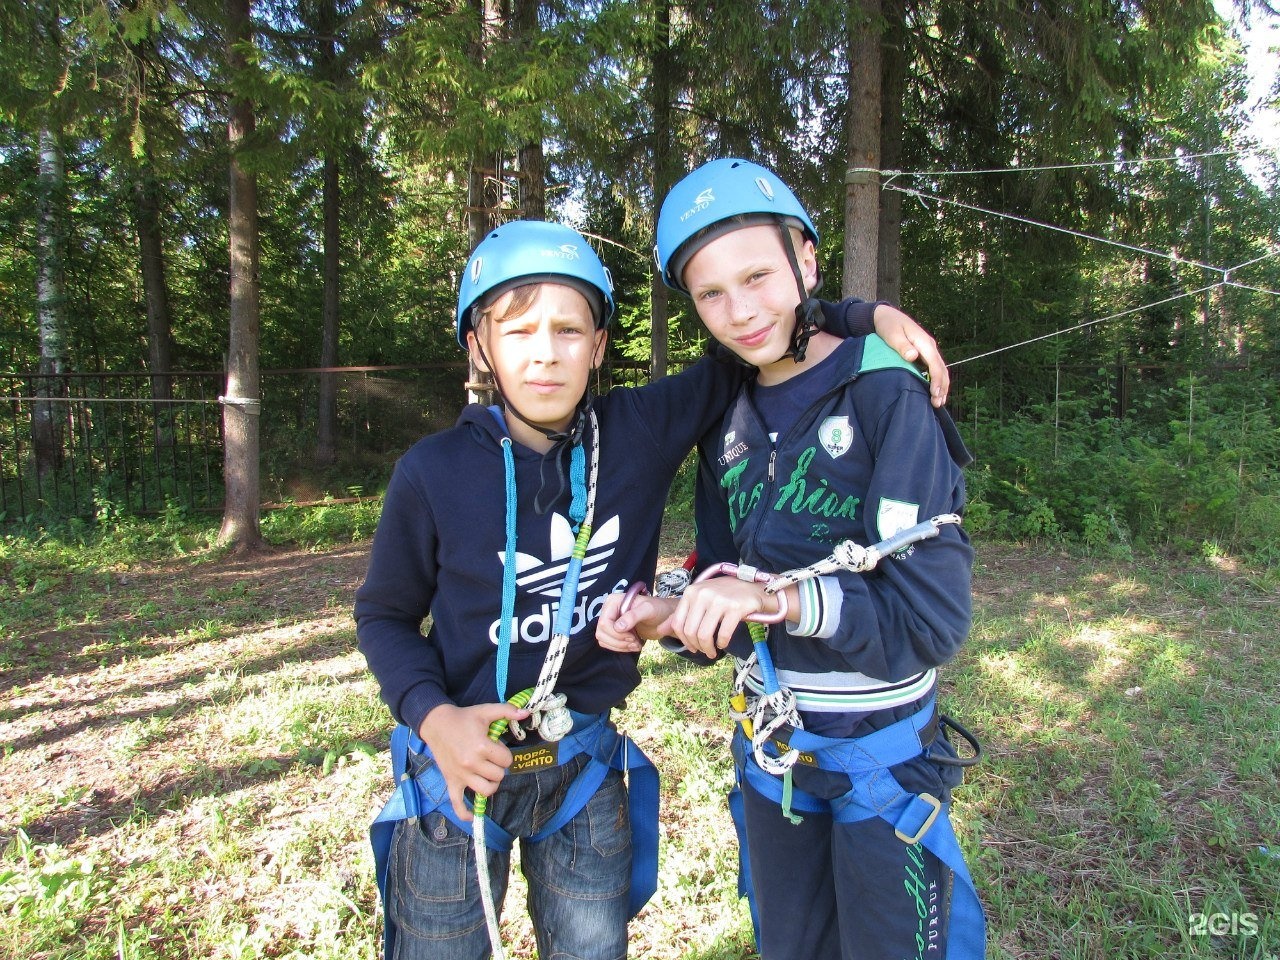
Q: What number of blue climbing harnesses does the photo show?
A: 2